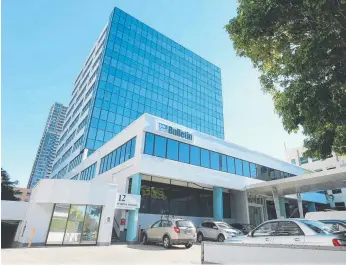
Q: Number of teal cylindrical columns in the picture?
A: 4